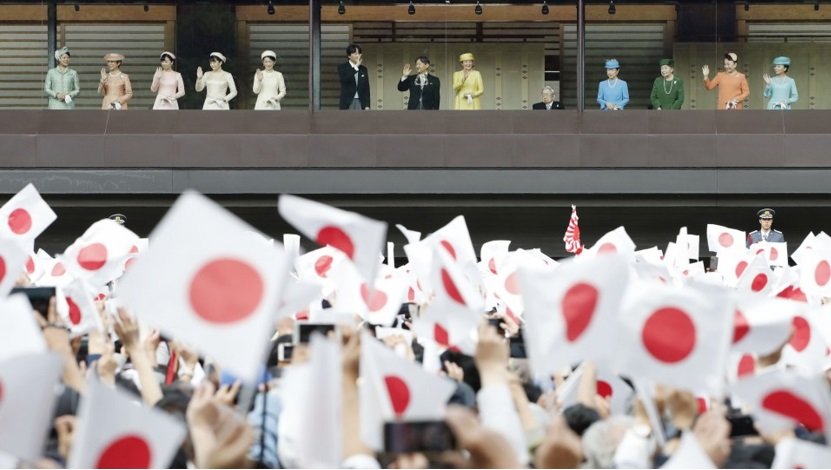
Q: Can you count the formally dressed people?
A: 13